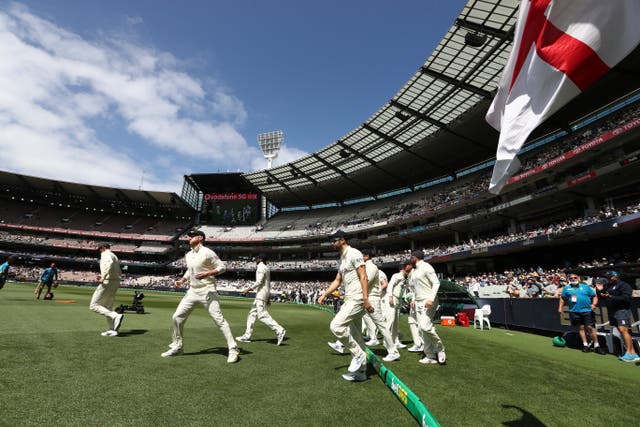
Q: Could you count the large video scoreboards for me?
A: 1